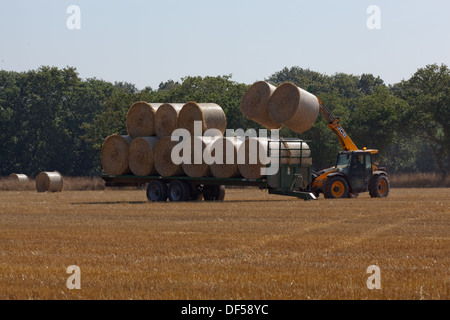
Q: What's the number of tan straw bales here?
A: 14